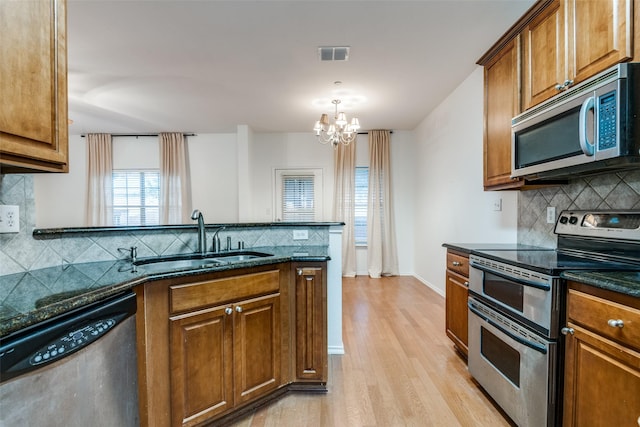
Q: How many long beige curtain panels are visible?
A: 4